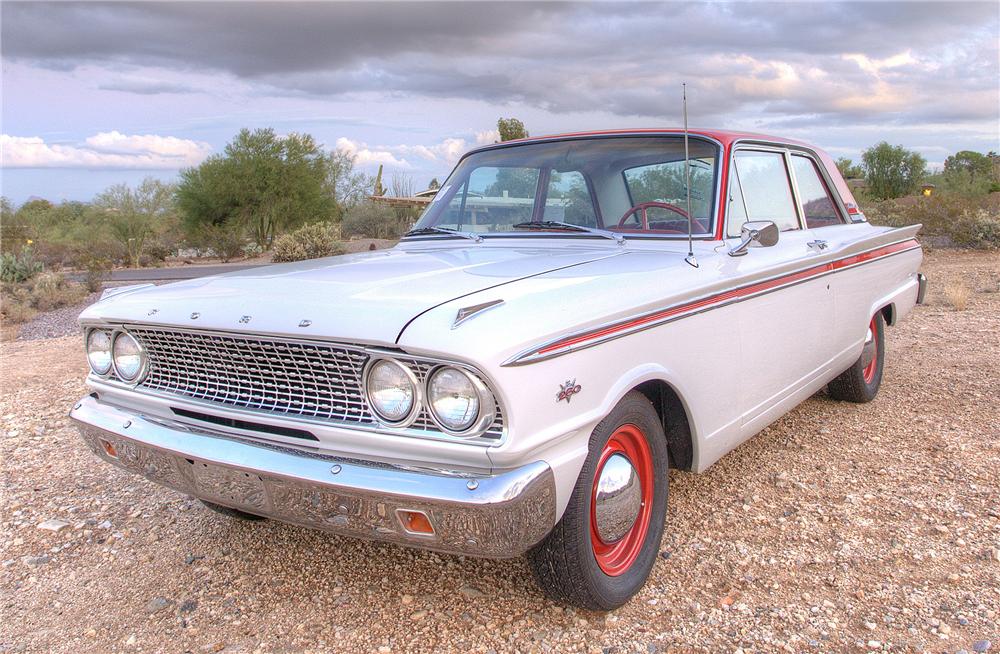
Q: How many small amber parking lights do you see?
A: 2